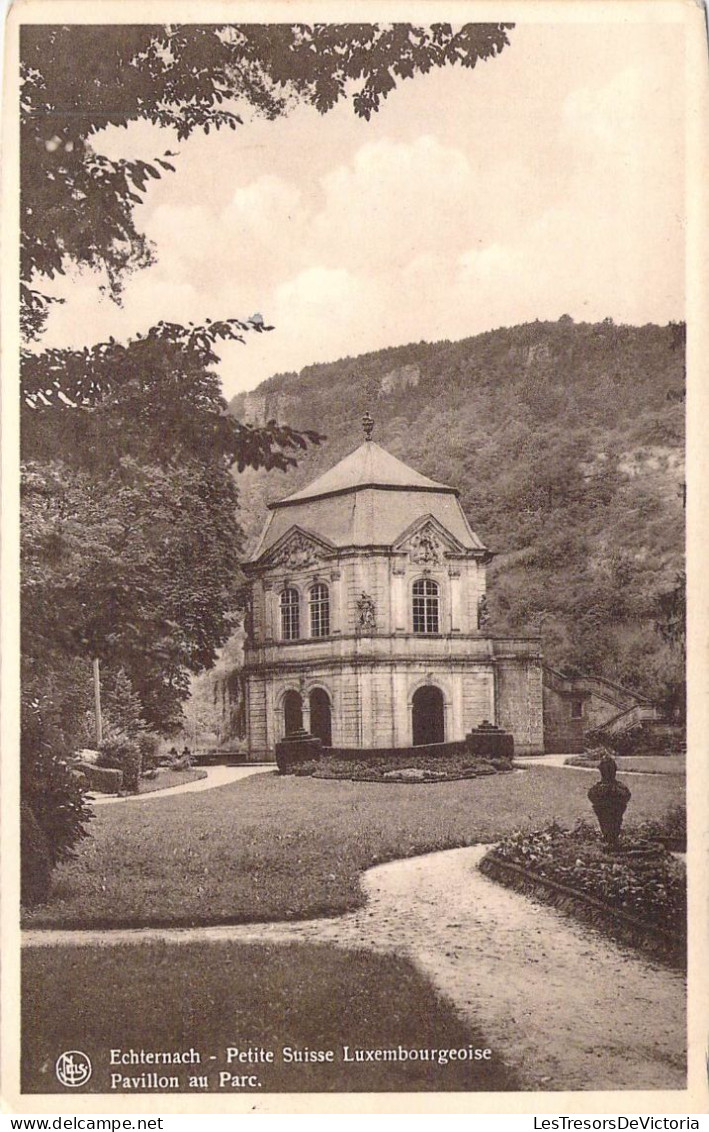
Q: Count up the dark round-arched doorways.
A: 3